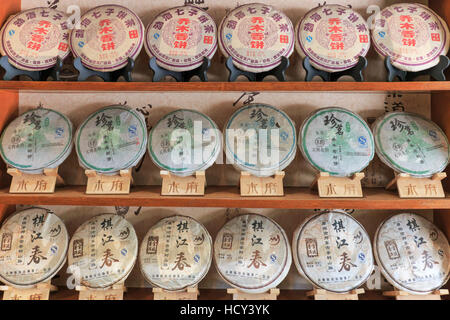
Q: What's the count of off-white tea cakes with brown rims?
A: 6